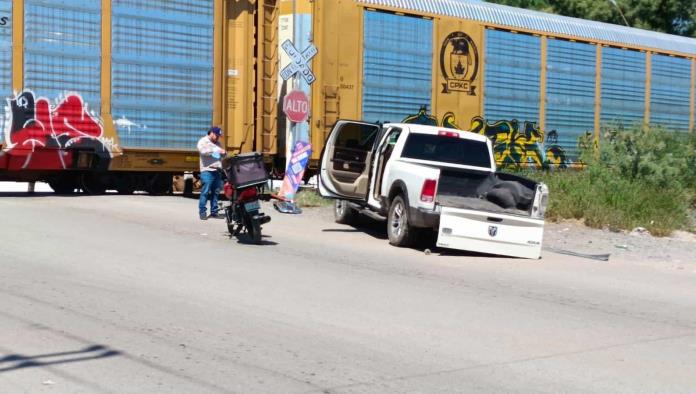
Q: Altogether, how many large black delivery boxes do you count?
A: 1